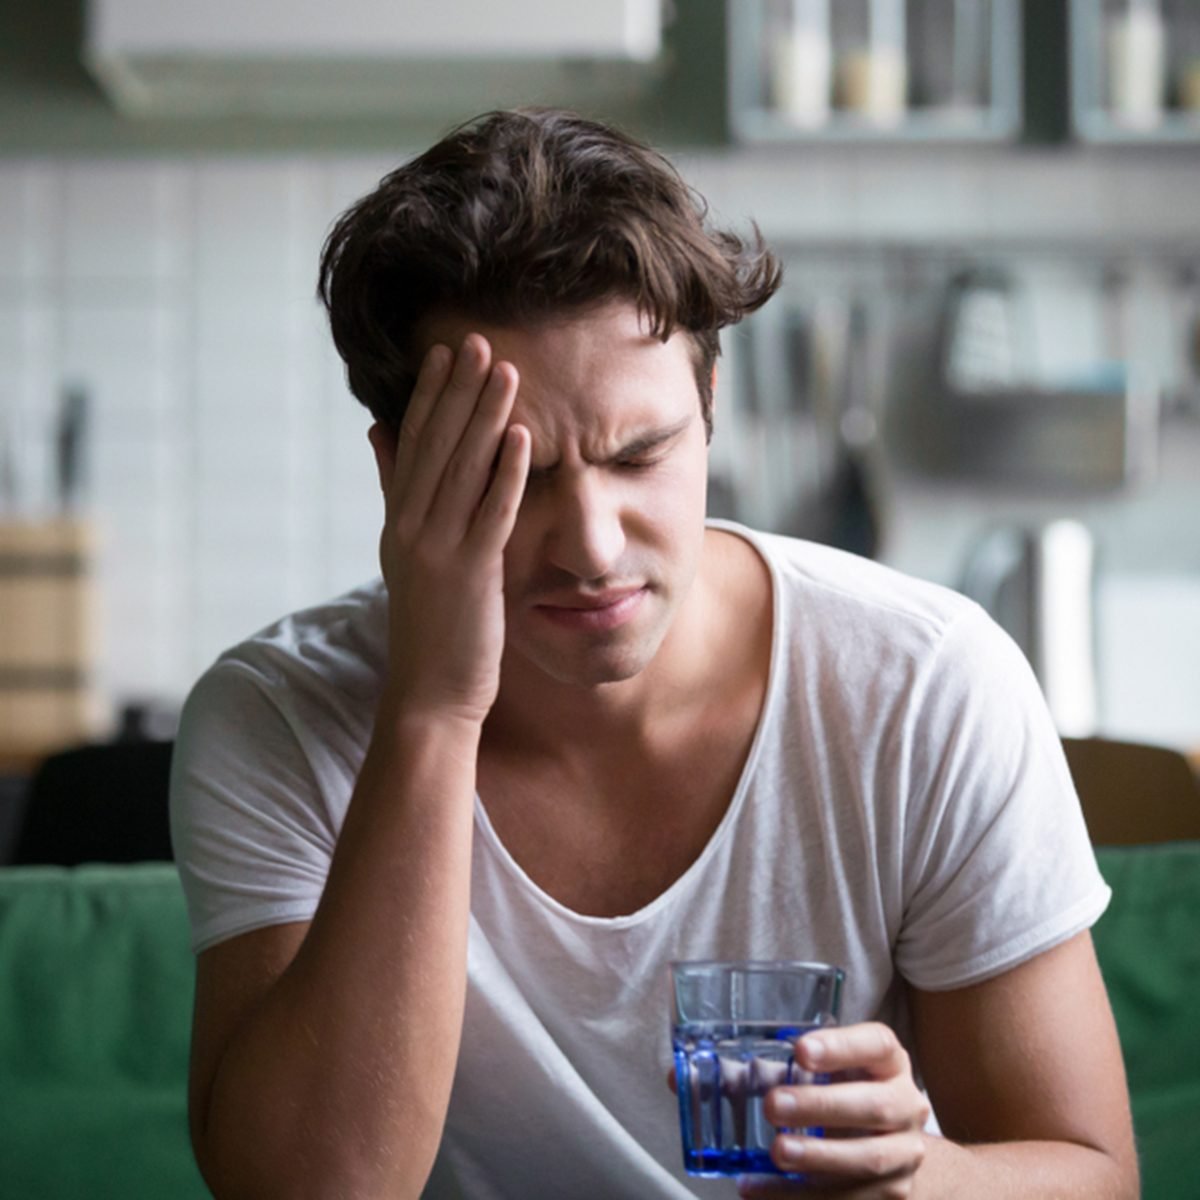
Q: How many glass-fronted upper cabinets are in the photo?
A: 2